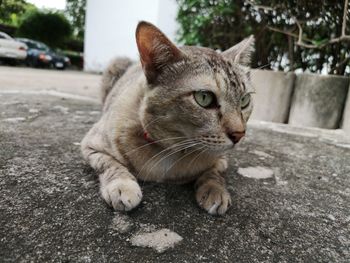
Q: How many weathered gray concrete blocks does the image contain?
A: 3